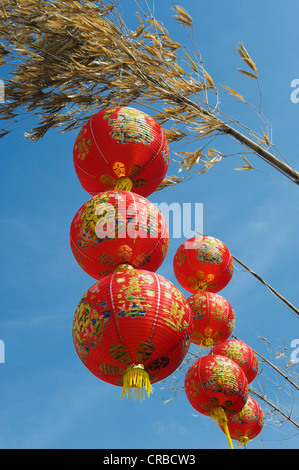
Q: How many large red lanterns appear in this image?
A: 3